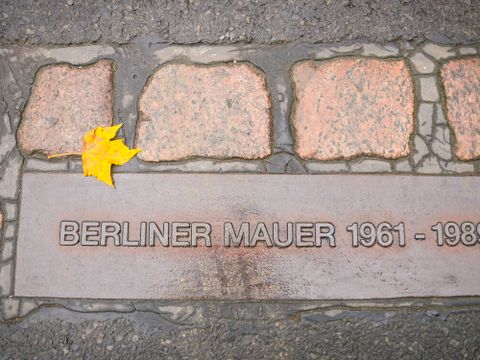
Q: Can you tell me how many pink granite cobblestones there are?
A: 4